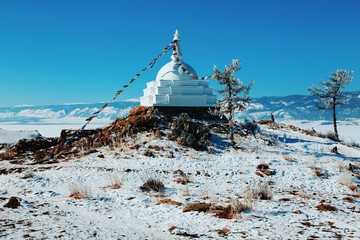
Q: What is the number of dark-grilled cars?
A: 0